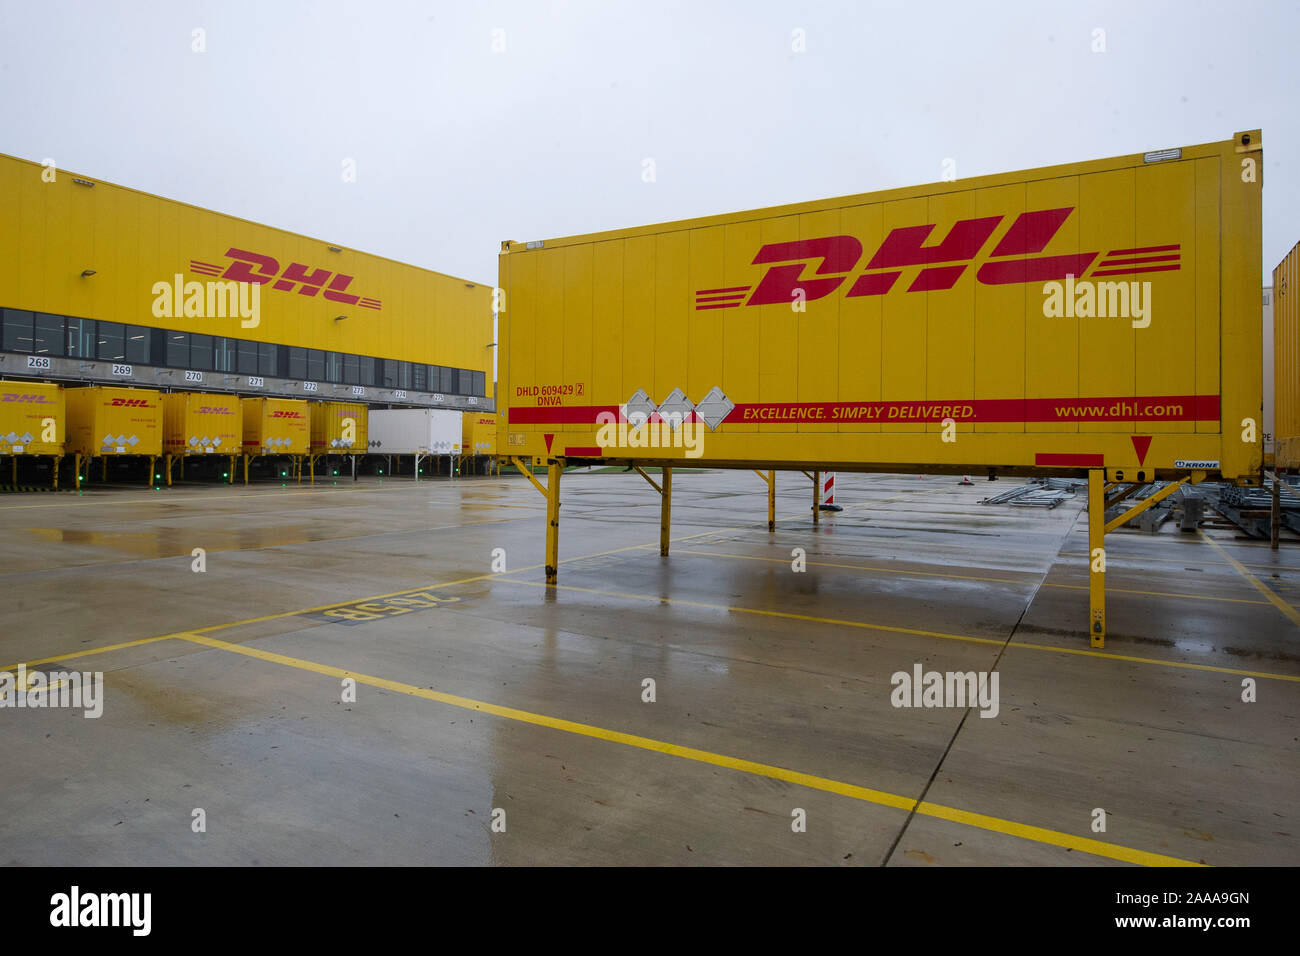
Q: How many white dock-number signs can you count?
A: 9